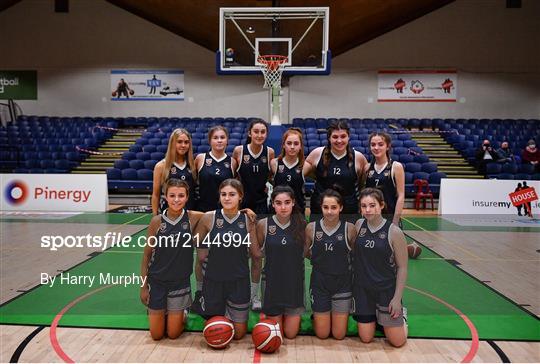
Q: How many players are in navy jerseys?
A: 11